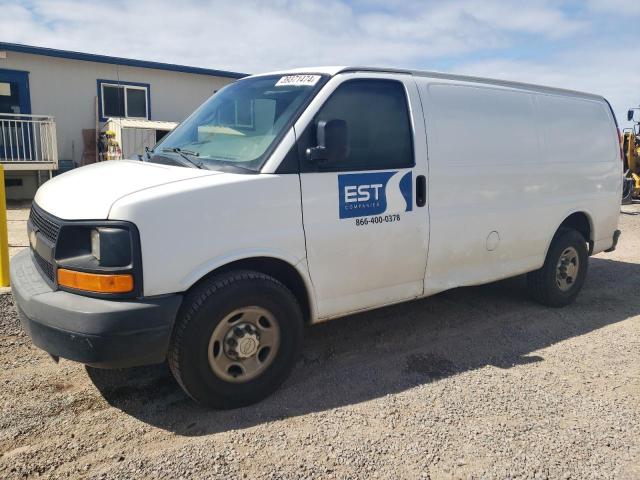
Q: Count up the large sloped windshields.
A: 1